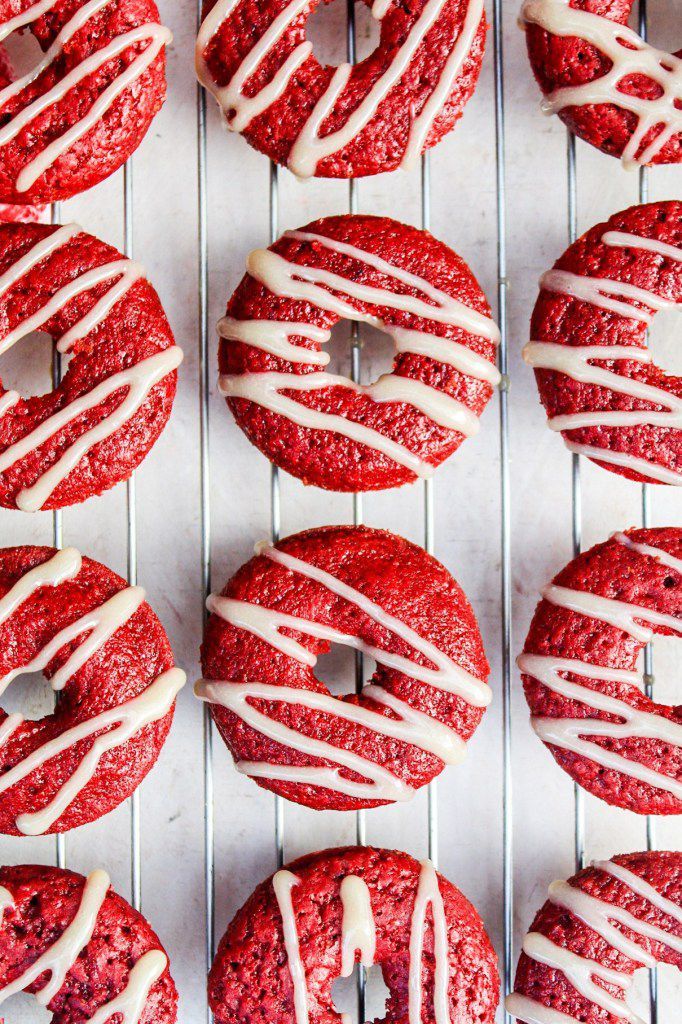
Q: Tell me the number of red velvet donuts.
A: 12